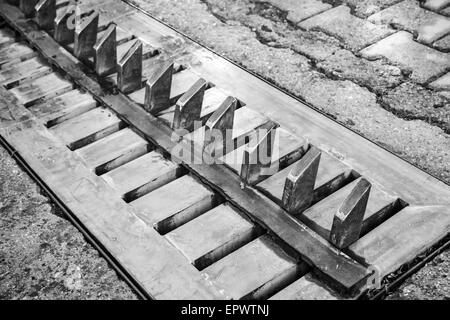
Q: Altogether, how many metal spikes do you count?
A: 12